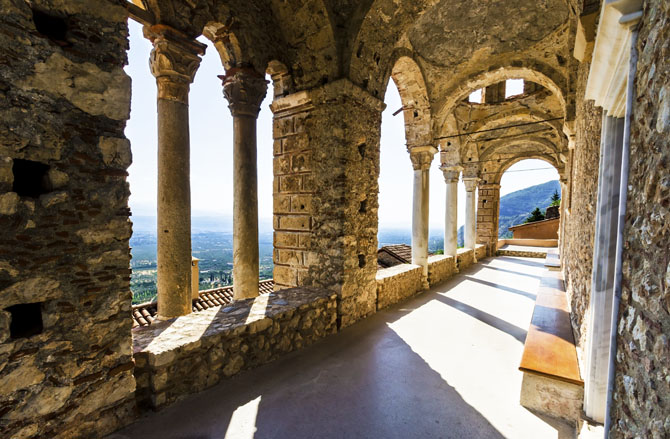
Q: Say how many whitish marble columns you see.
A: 3